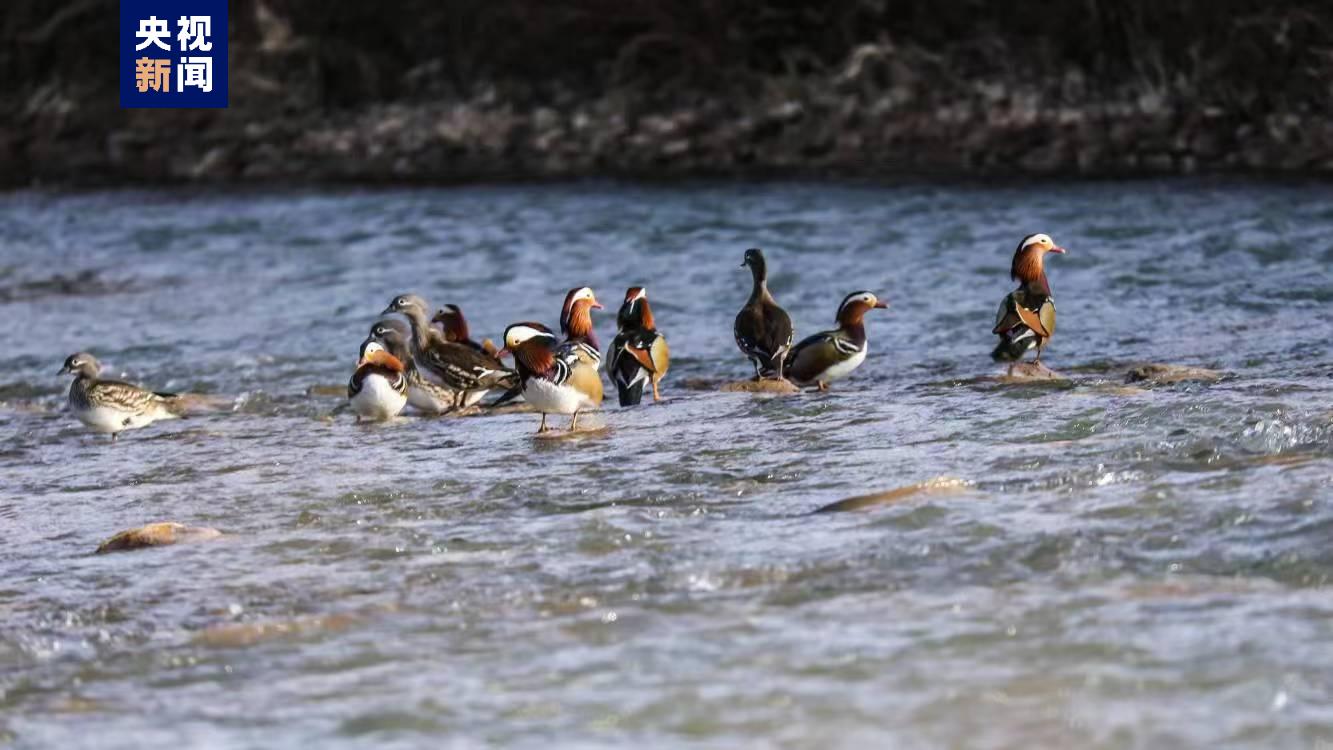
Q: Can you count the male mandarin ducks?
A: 7